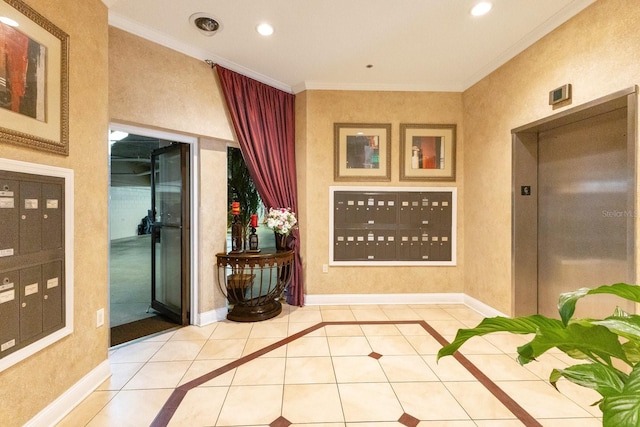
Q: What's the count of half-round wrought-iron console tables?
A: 1